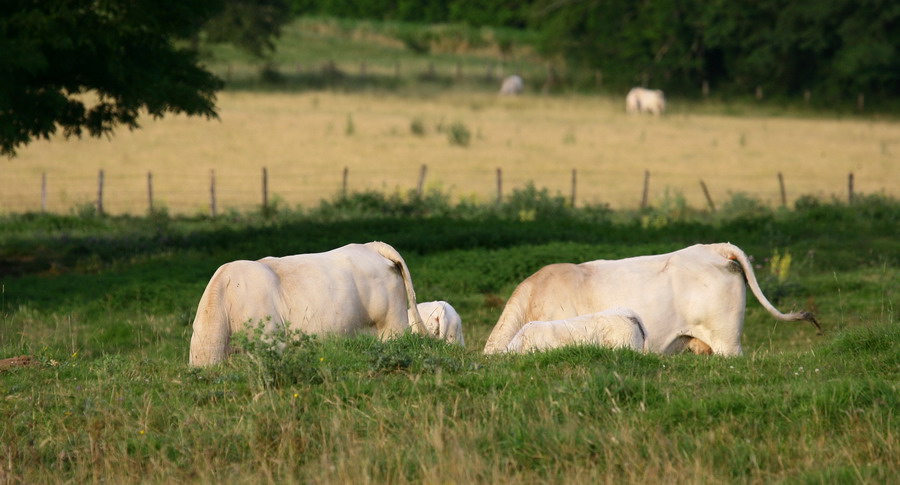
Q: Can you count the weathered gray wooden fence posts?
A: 13